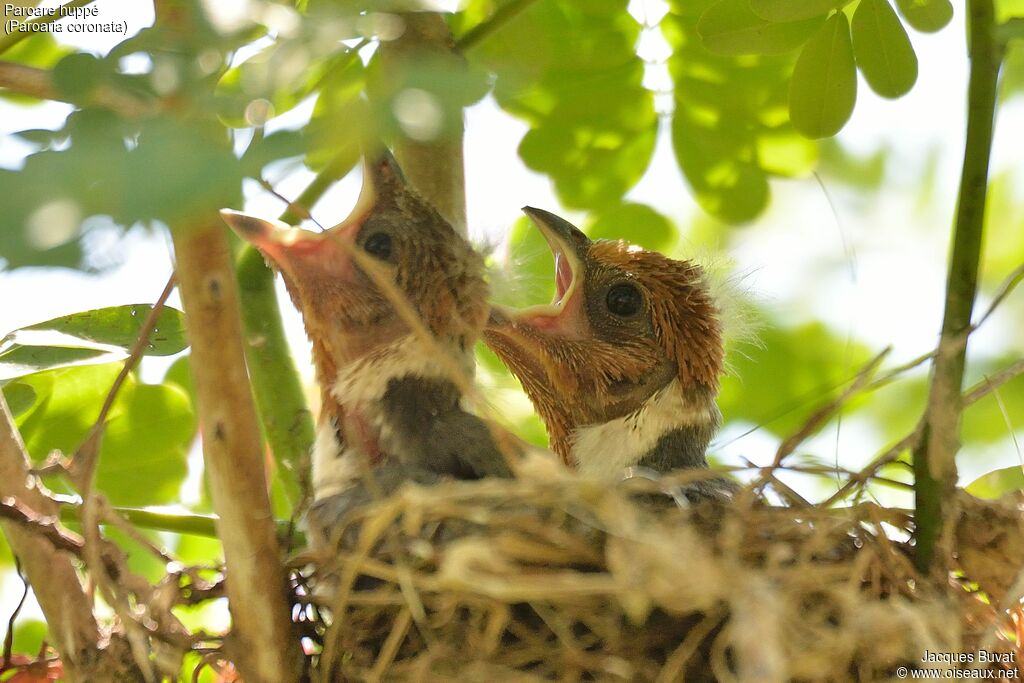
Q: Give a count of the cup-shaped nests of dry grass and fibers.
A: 1